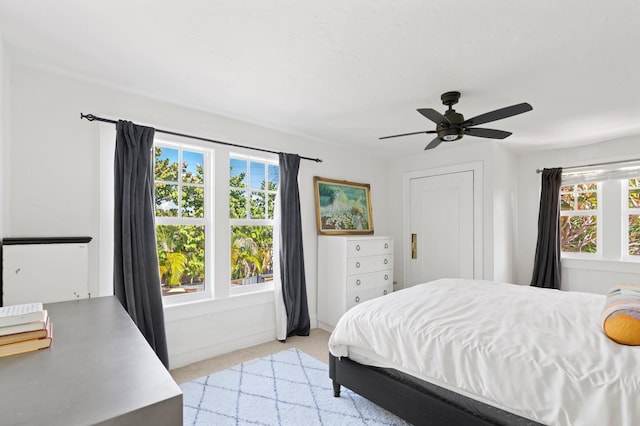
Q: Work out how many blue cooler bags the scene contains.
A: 0